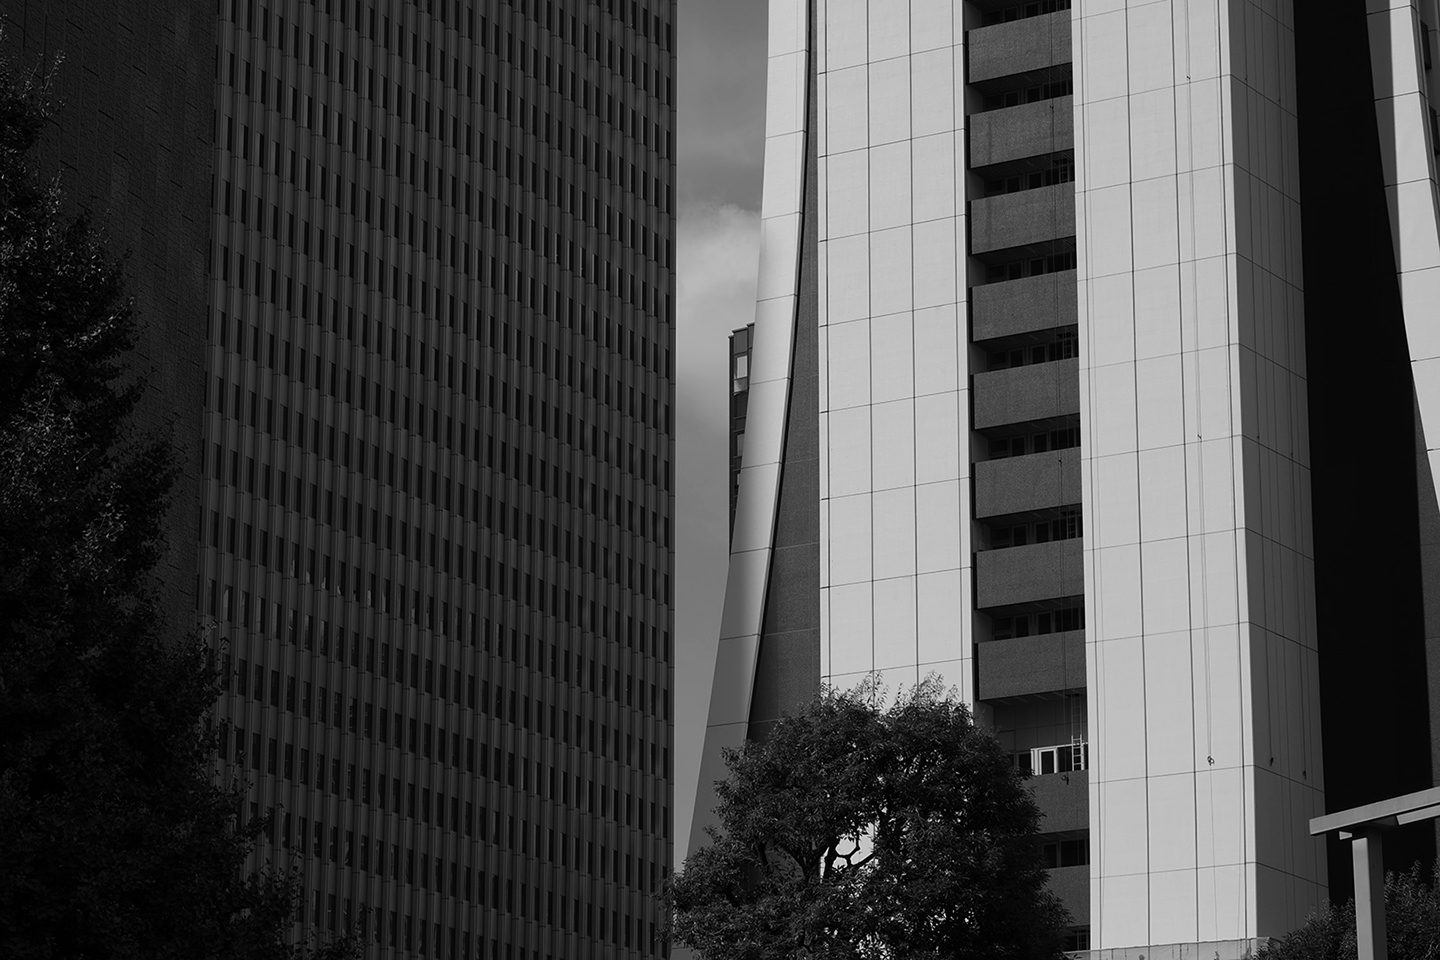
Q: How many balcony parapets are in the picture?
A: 10